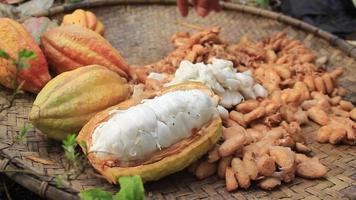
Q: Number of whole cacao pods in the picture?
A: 5